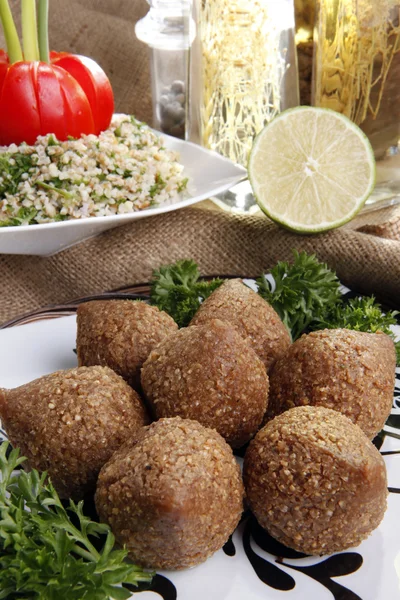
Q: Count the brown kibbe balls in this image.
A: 7